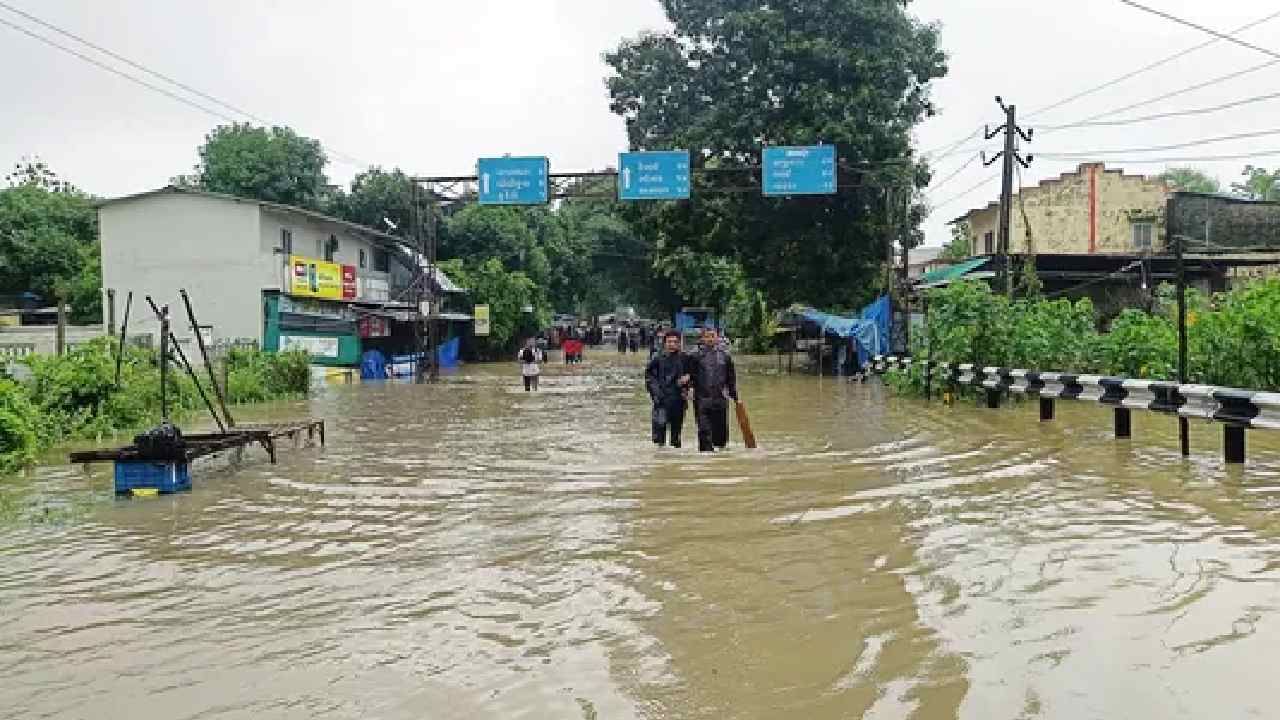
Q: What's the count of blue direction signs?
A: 3